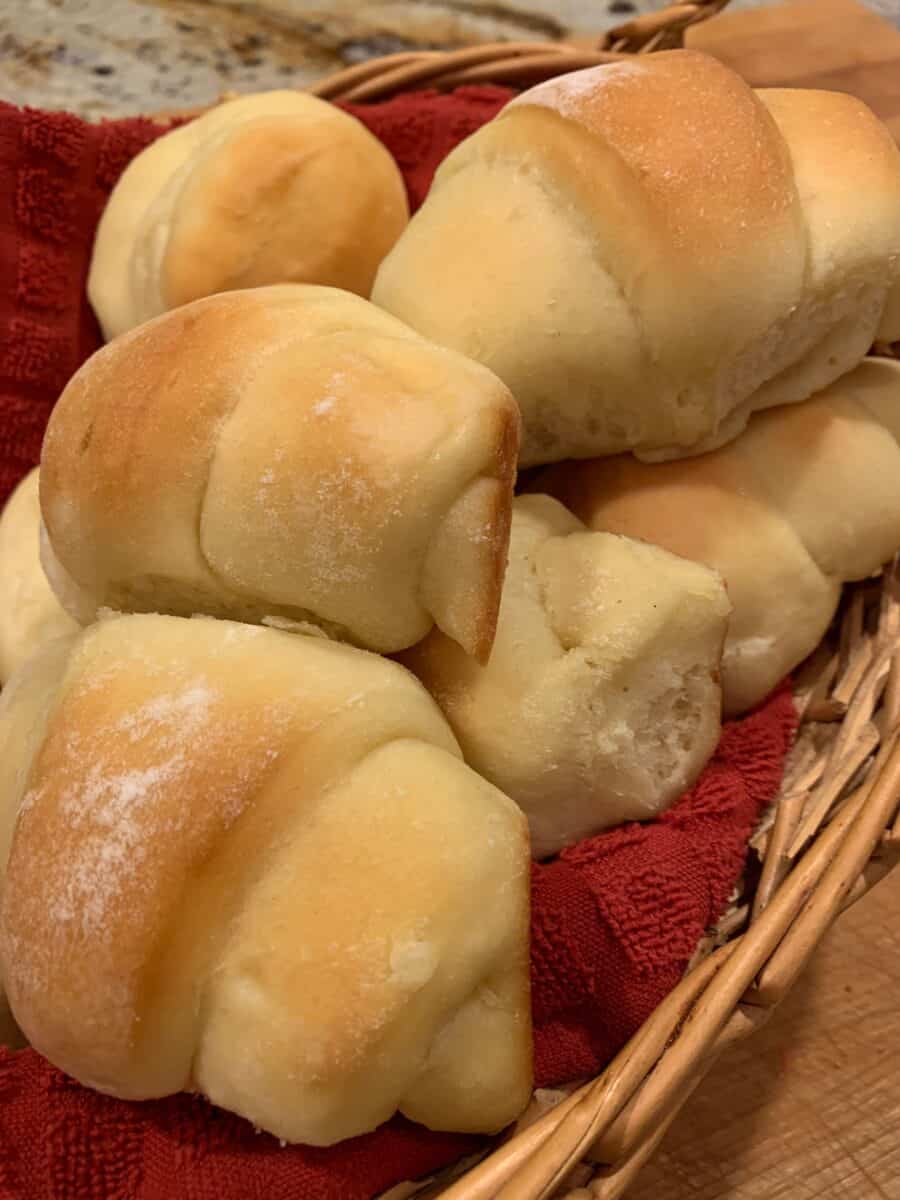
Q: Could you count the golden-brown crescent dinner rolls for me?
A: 7